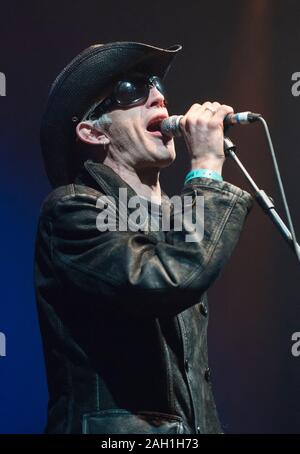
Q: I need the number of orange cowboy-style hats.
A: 0